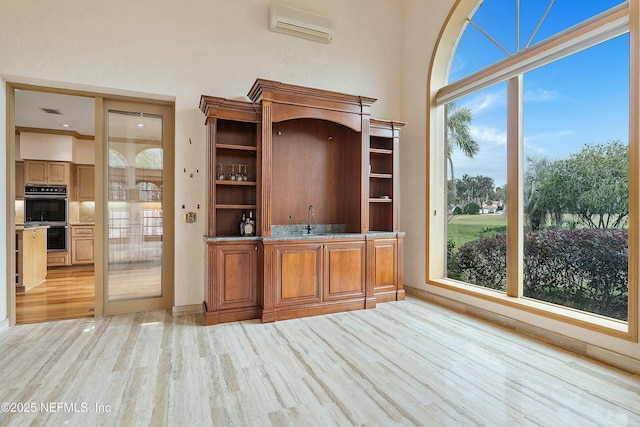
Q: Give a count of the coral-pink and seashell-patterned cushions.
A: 0